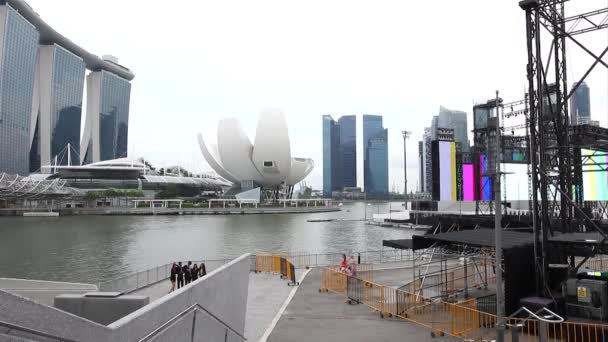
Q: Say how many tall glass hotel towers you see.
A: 3